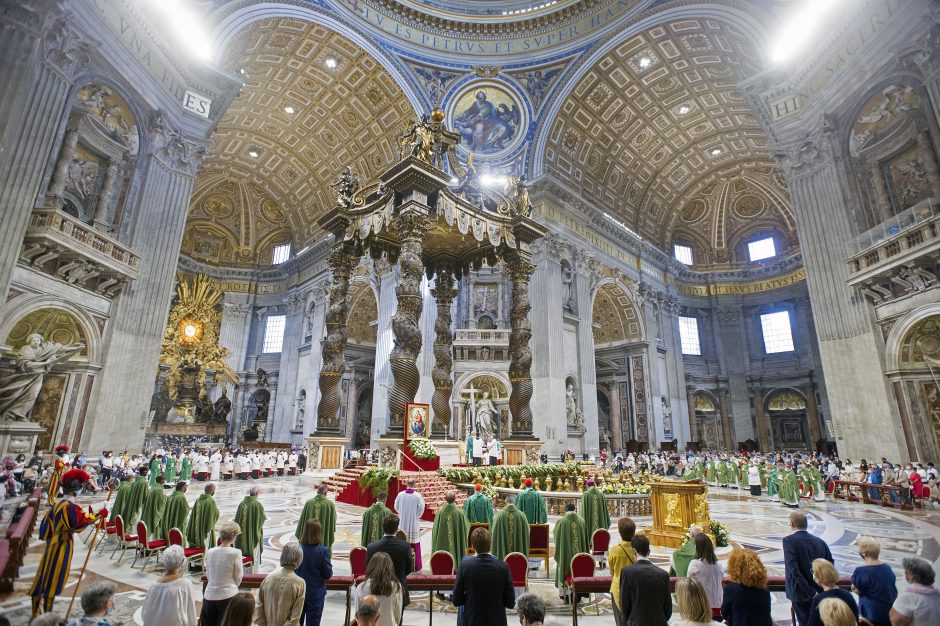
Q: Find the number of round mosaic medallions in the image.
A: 1